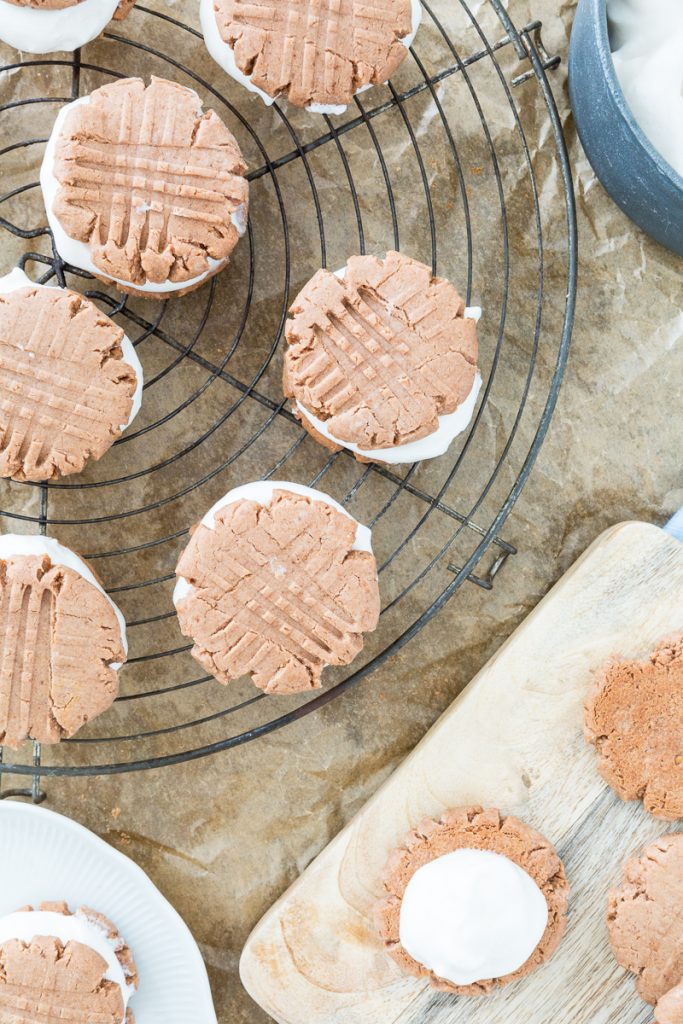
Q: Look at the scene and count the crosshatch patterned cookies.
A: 7